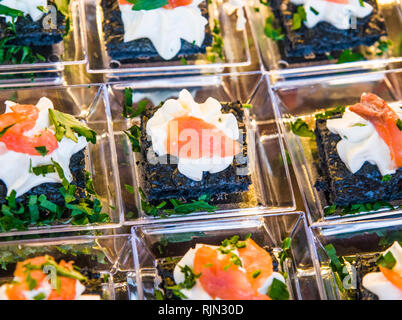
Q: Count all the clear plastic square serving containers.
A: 9